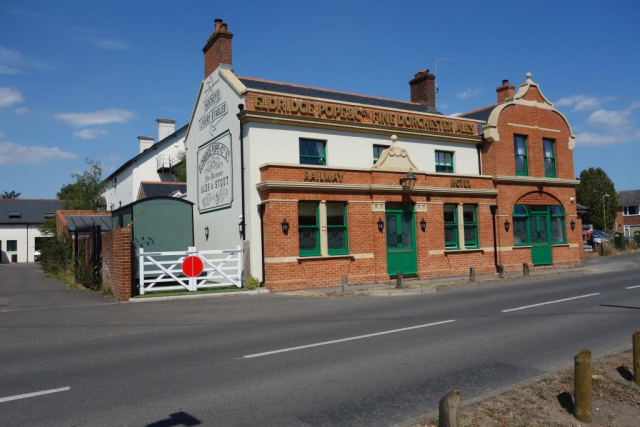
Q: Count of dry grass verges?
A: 1